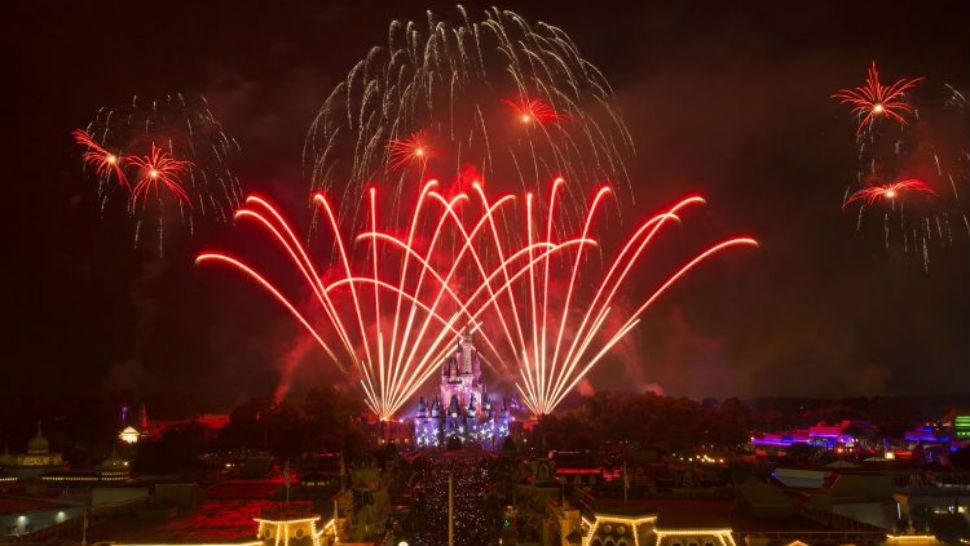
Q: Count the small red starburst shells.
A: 6